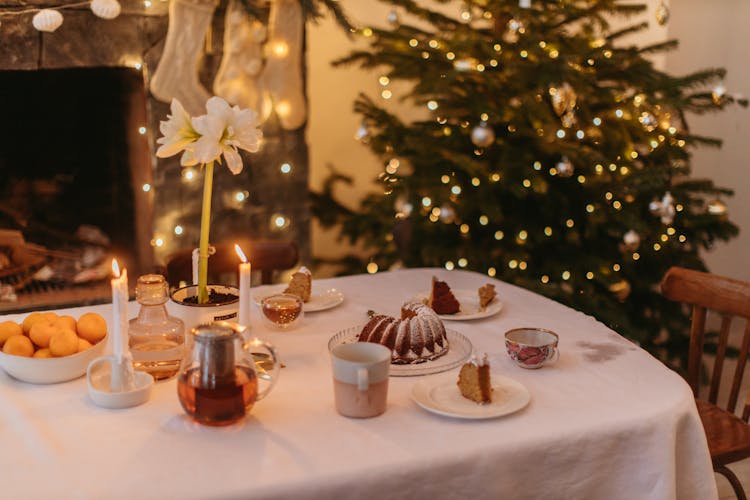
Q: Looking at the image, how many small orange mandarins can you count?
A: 10